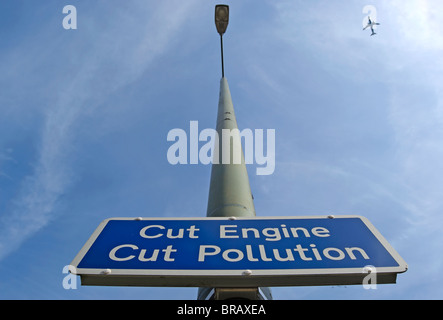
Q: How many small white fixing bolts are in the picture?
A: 6